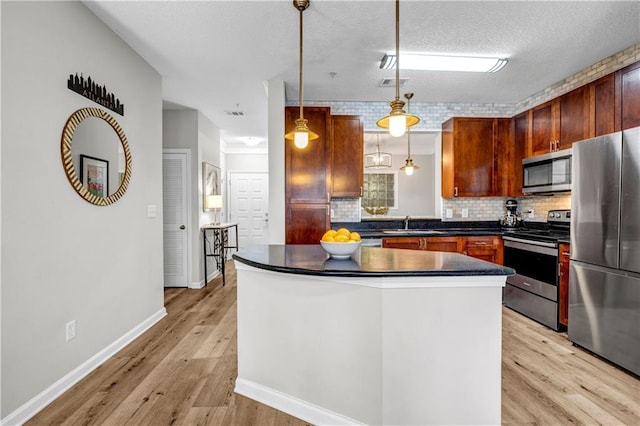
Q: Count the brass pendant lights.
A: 3